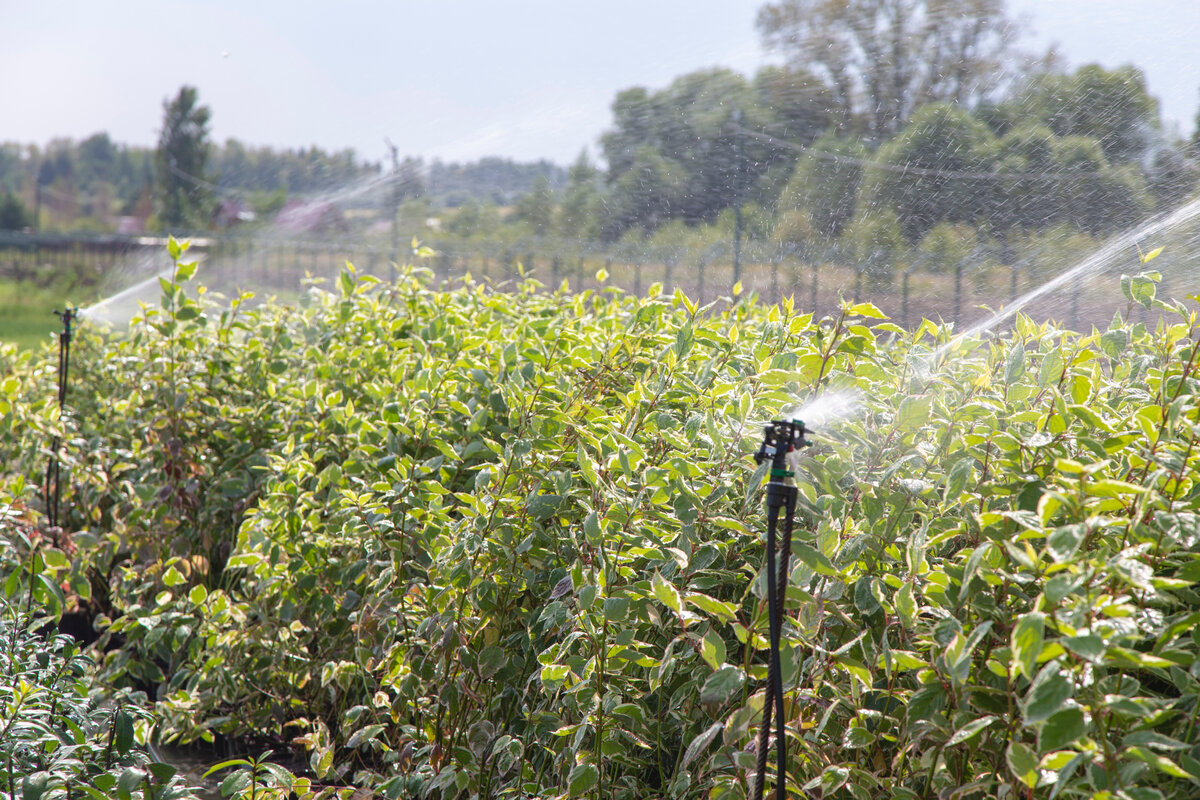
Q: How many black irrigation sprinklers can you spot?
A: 2